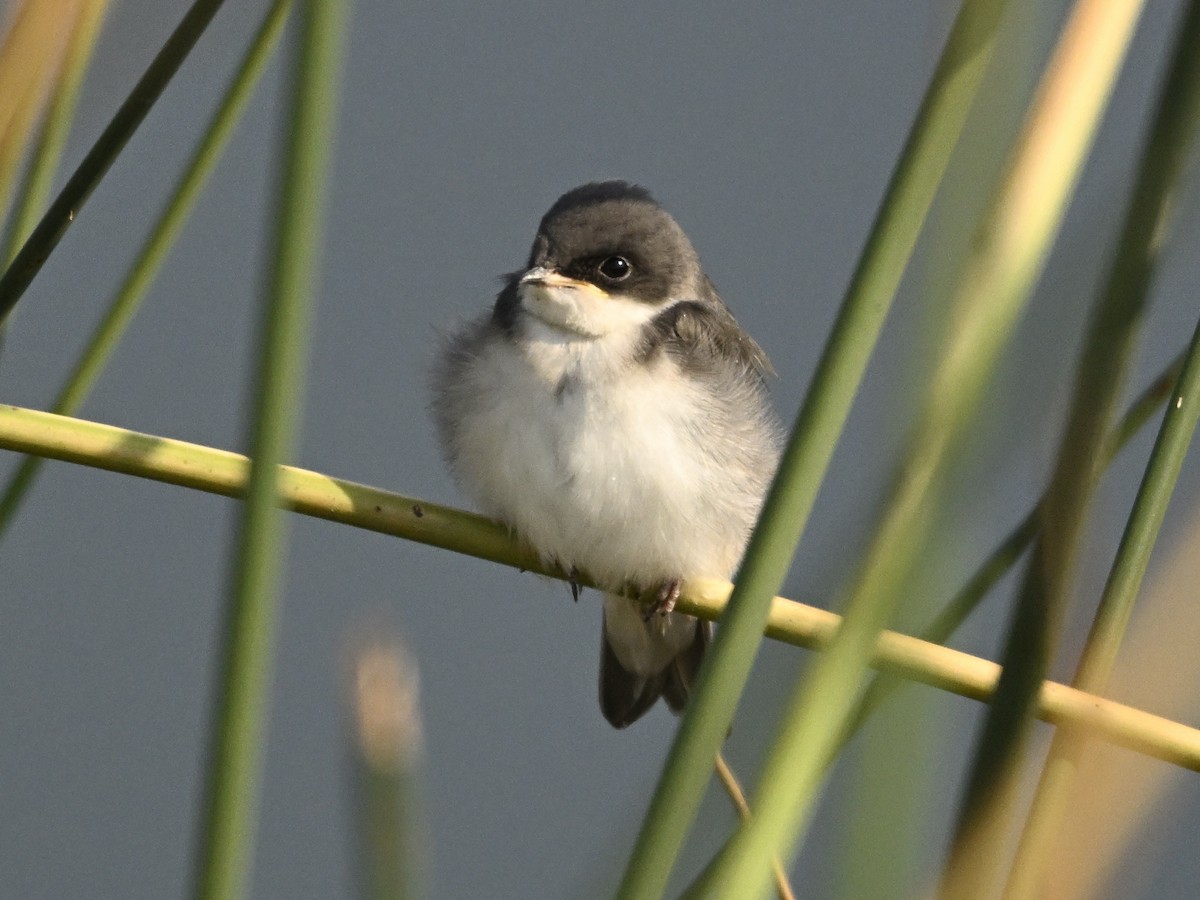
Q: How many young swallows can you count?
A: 1